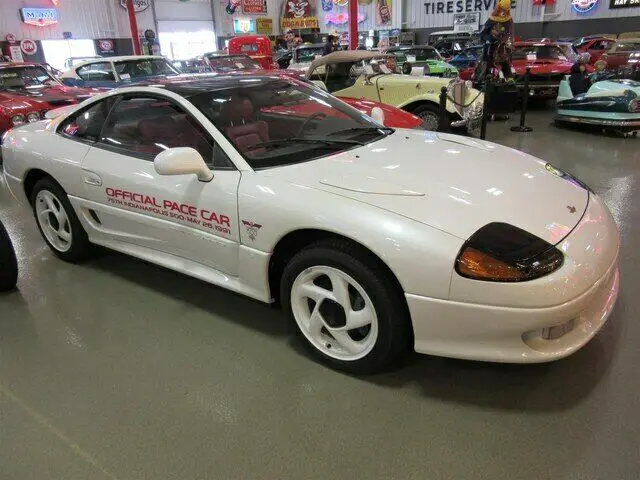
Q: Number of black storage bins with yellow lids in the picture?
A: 0